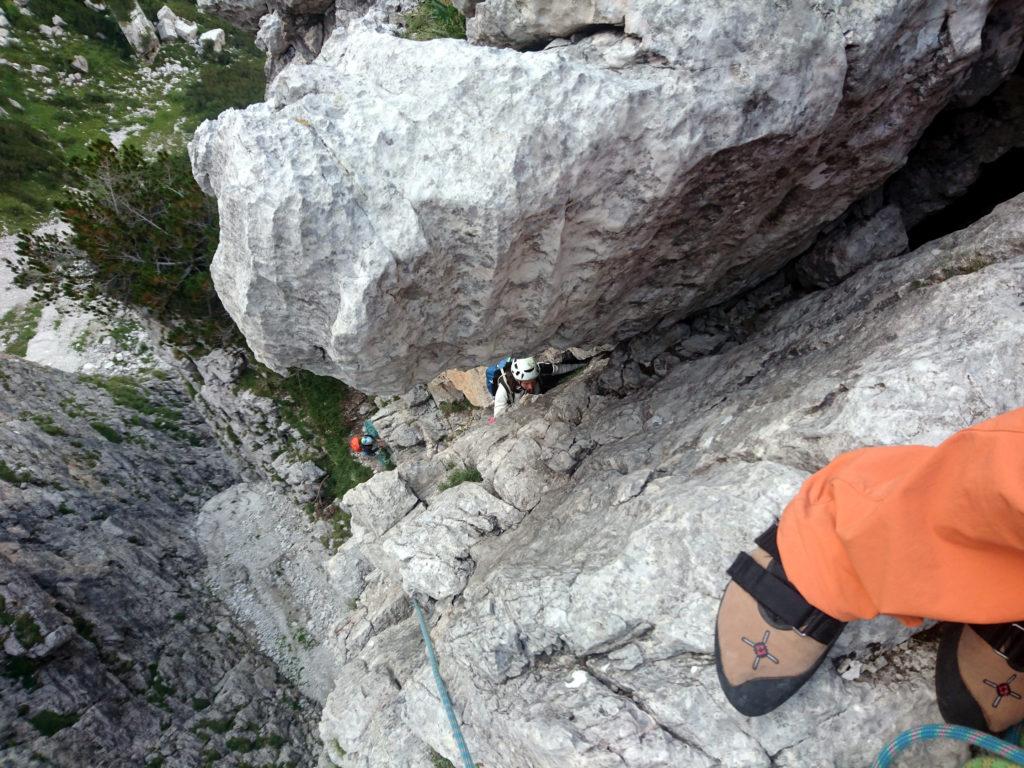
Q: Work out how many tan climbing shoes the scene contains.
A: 2